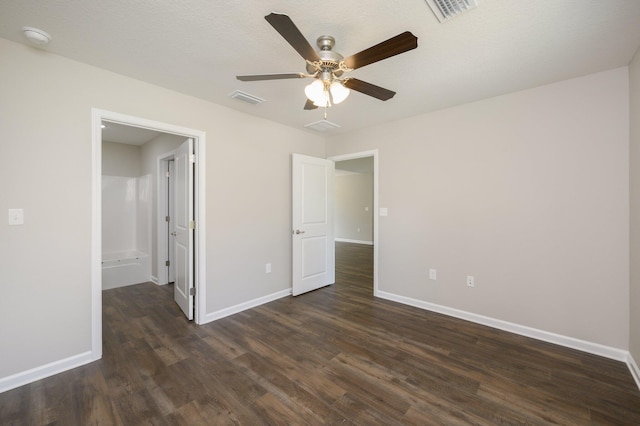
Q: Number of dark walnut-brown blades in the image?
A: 5